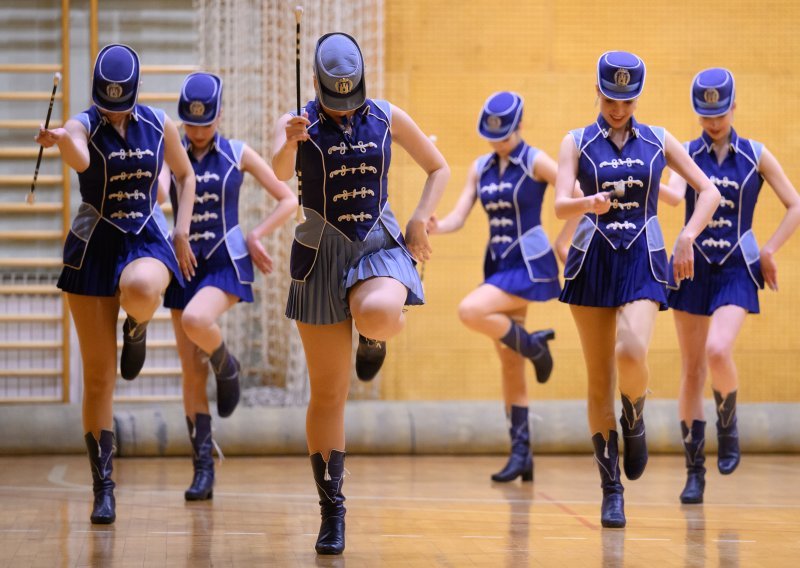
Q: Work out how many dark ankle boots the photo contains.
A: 12